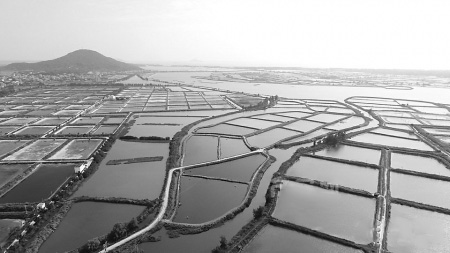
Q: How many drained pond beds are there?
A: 2